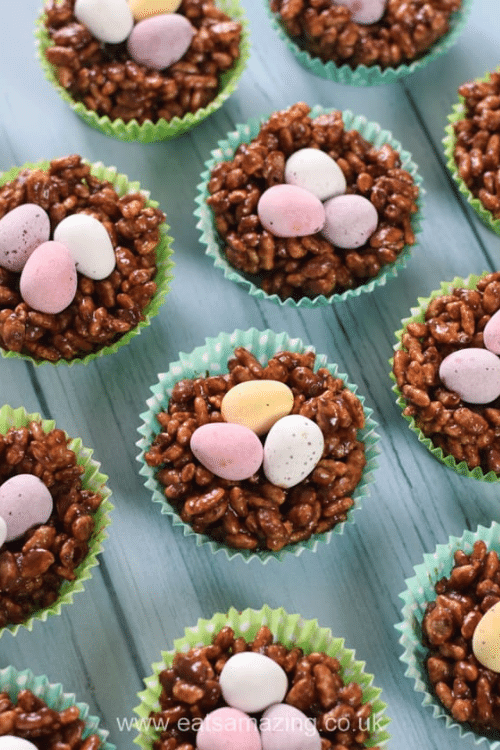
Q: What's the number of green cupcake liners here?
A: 6